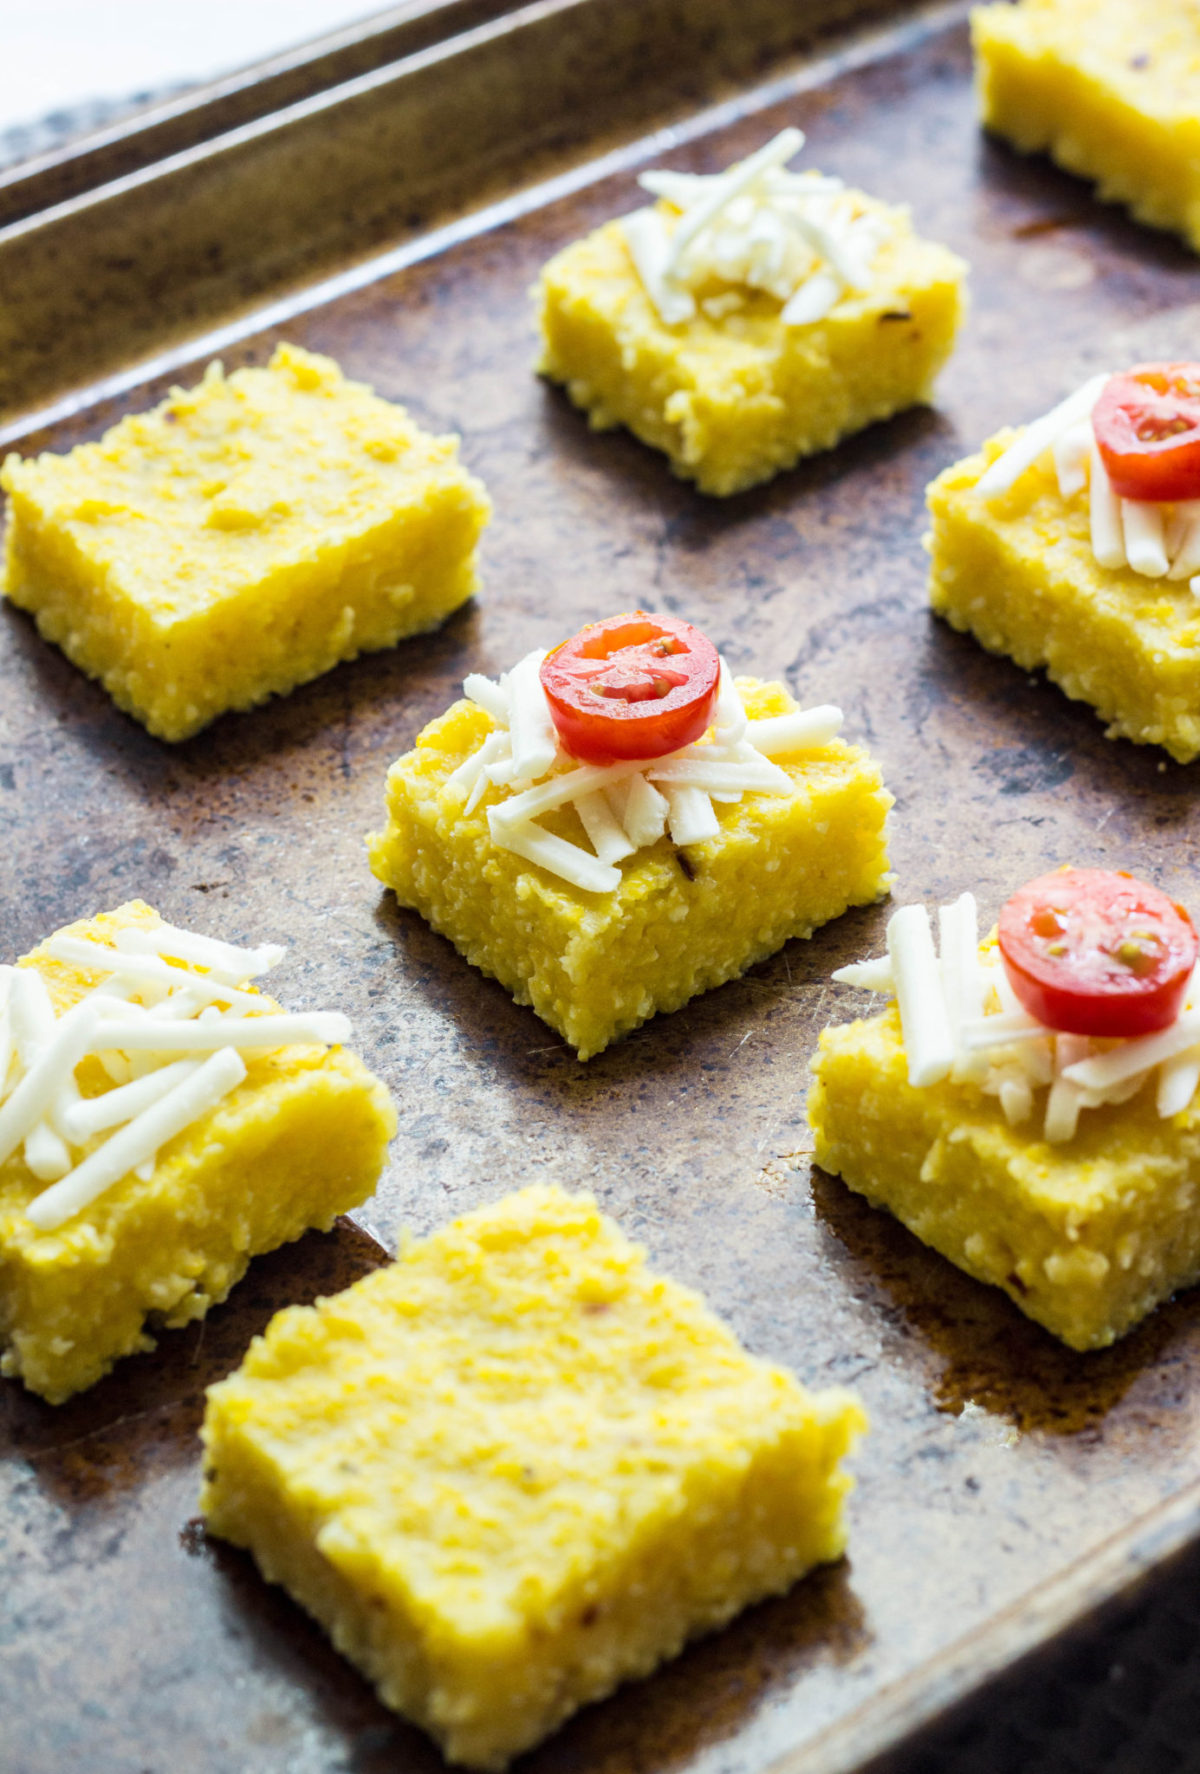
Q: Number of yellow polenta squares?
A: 8